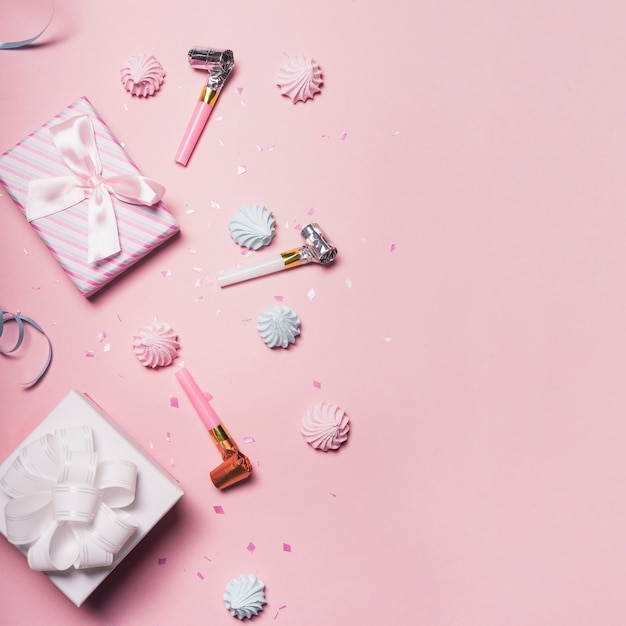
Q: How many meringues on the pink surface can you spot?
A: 7